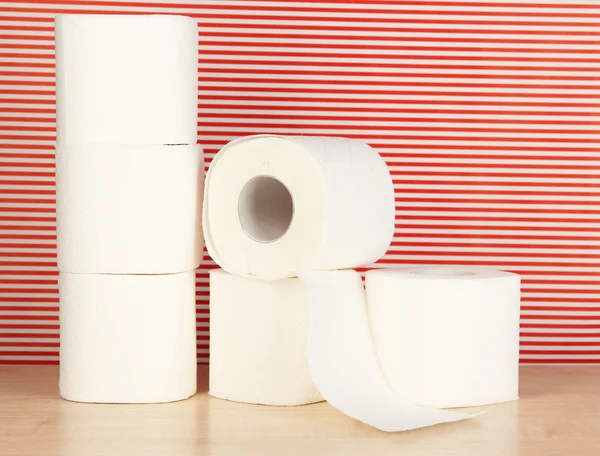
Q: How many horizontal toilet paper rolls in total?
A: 1